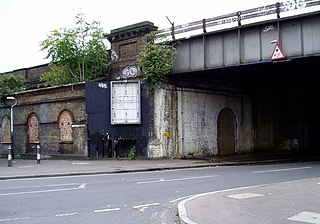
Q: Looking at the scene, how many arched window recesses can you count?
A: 3